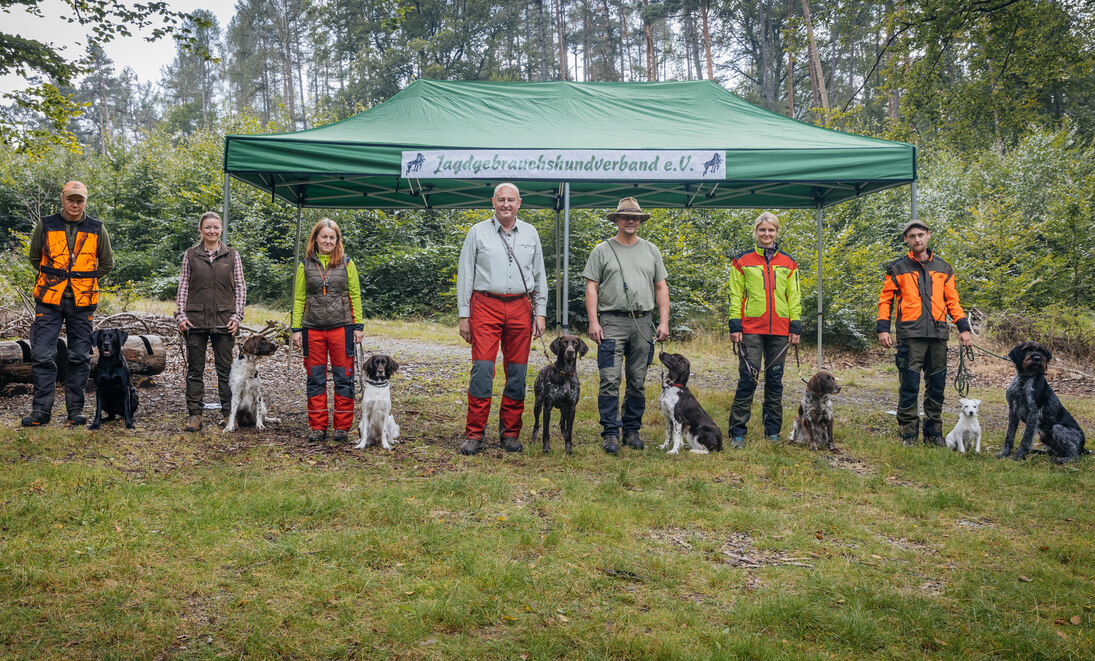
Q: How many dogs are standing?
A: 1